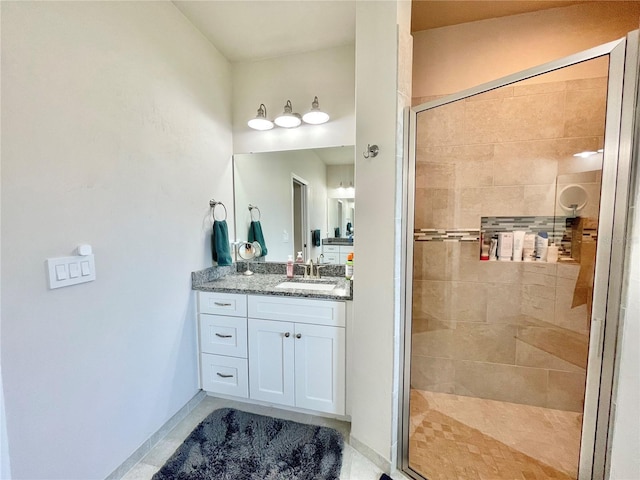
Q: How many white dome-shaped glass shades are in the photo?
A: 3